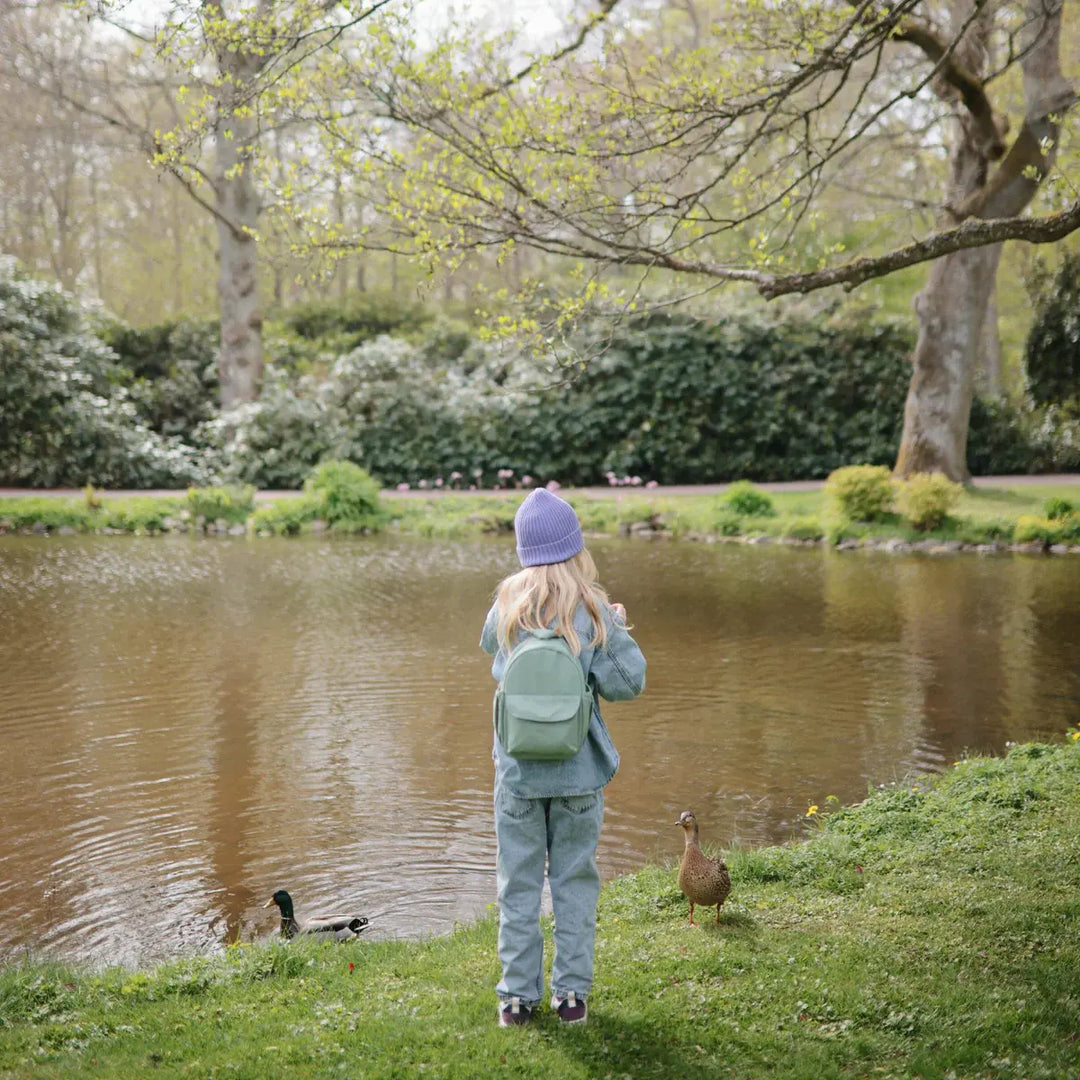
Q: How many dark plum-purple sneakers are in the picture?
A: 2